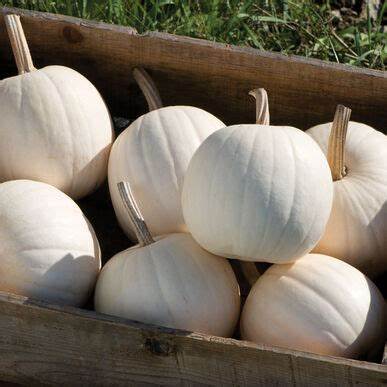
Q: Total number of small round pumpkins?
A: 7